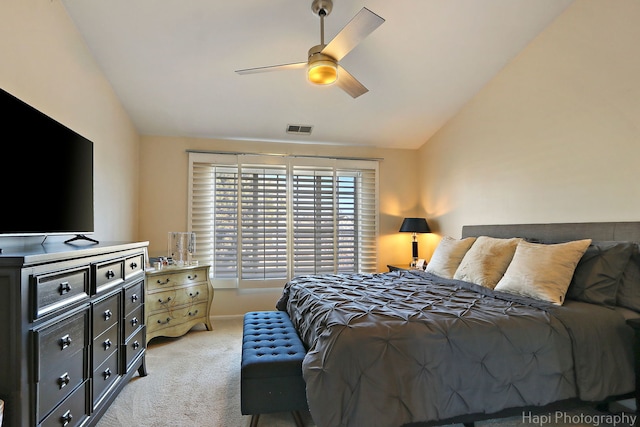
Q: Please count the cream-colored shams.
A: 3